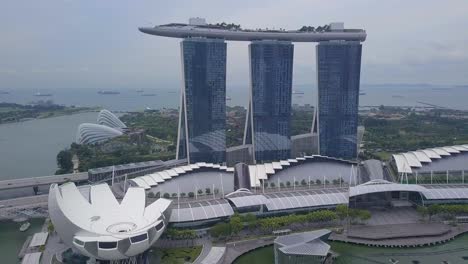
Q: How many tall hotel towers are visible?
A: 3